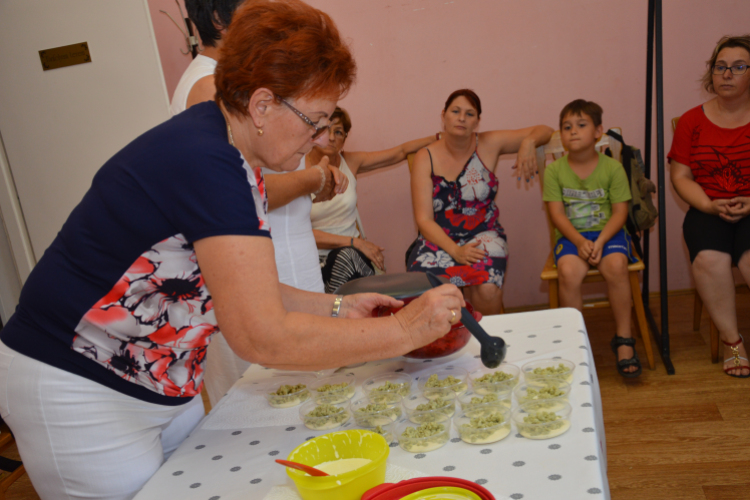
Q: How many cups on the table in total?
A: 15